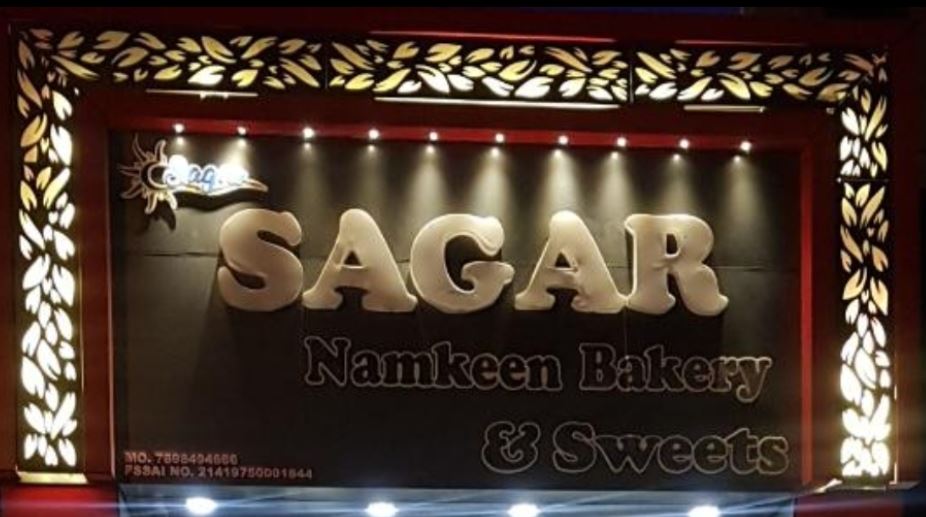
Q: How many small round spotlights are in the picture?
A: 10